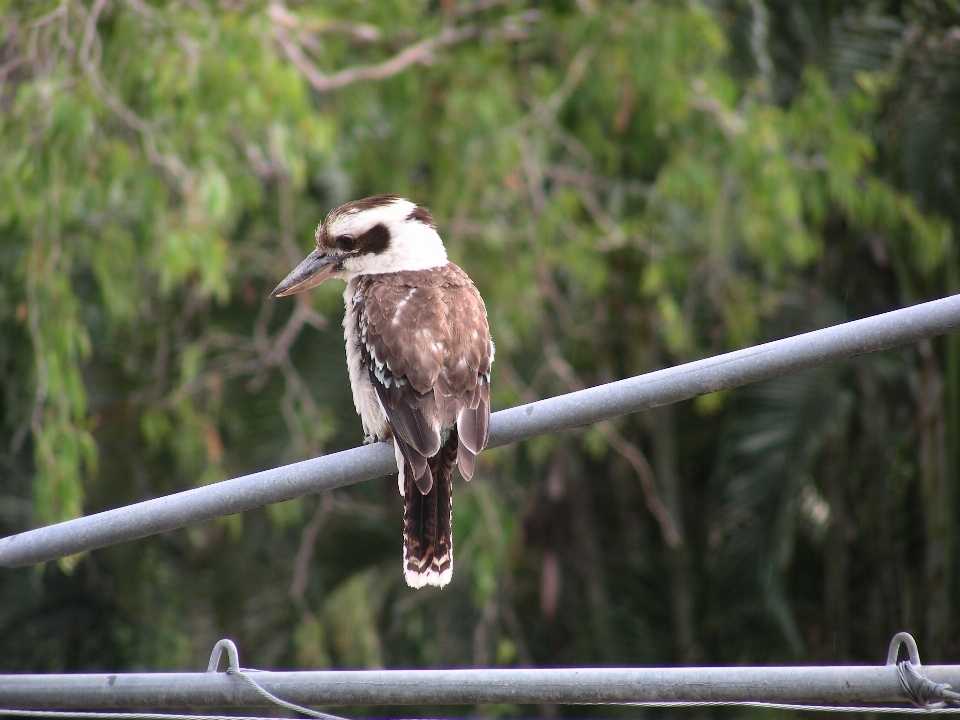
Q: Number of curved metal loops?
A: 2